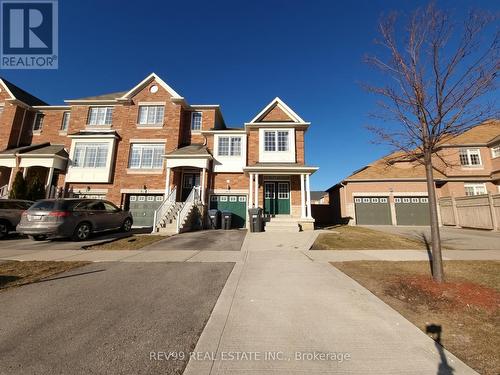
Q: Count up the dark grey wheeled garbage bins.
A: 3